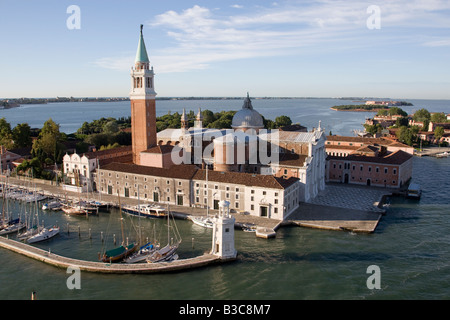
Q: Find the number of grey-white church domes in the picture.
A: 1